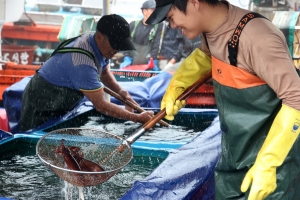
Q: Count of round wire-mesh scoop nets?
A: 1